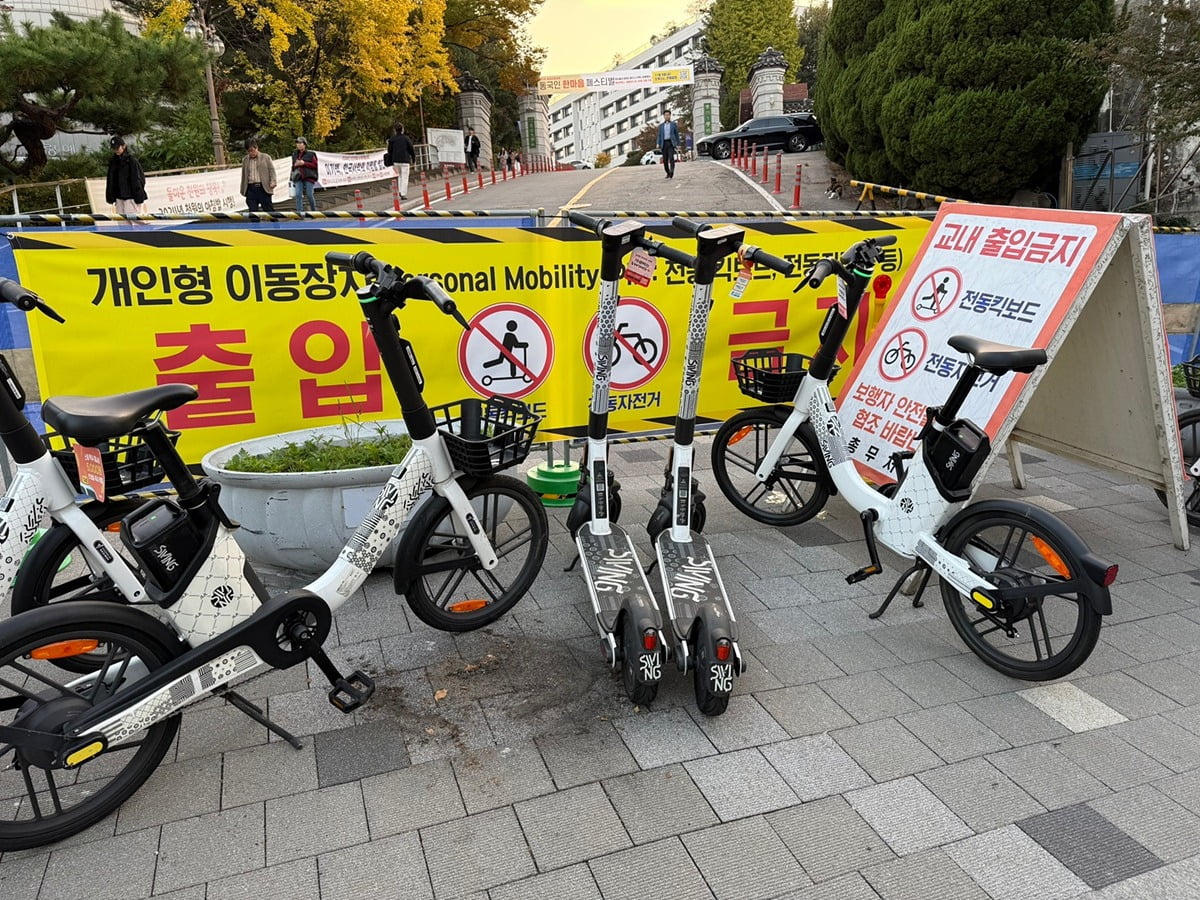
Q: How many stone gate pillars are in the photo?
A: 4